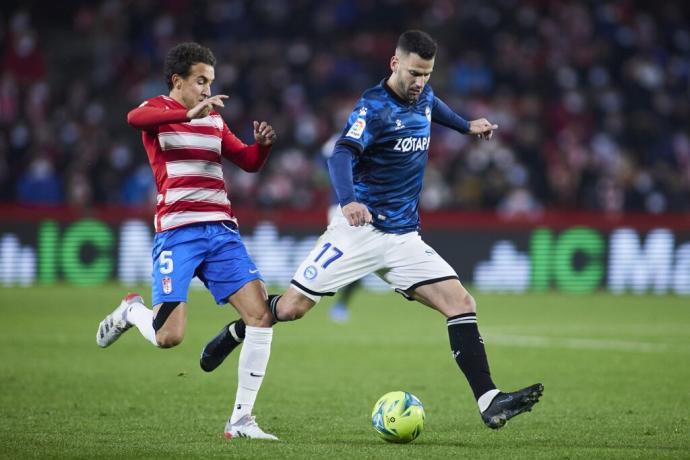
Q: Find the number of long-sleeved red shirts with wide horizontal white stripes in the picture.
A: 1